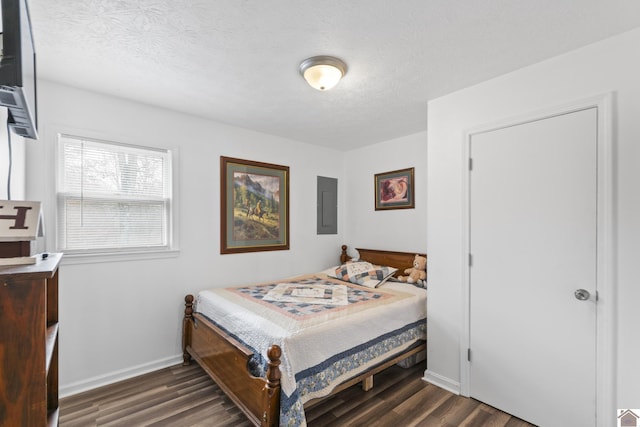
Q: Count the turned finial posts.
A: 3